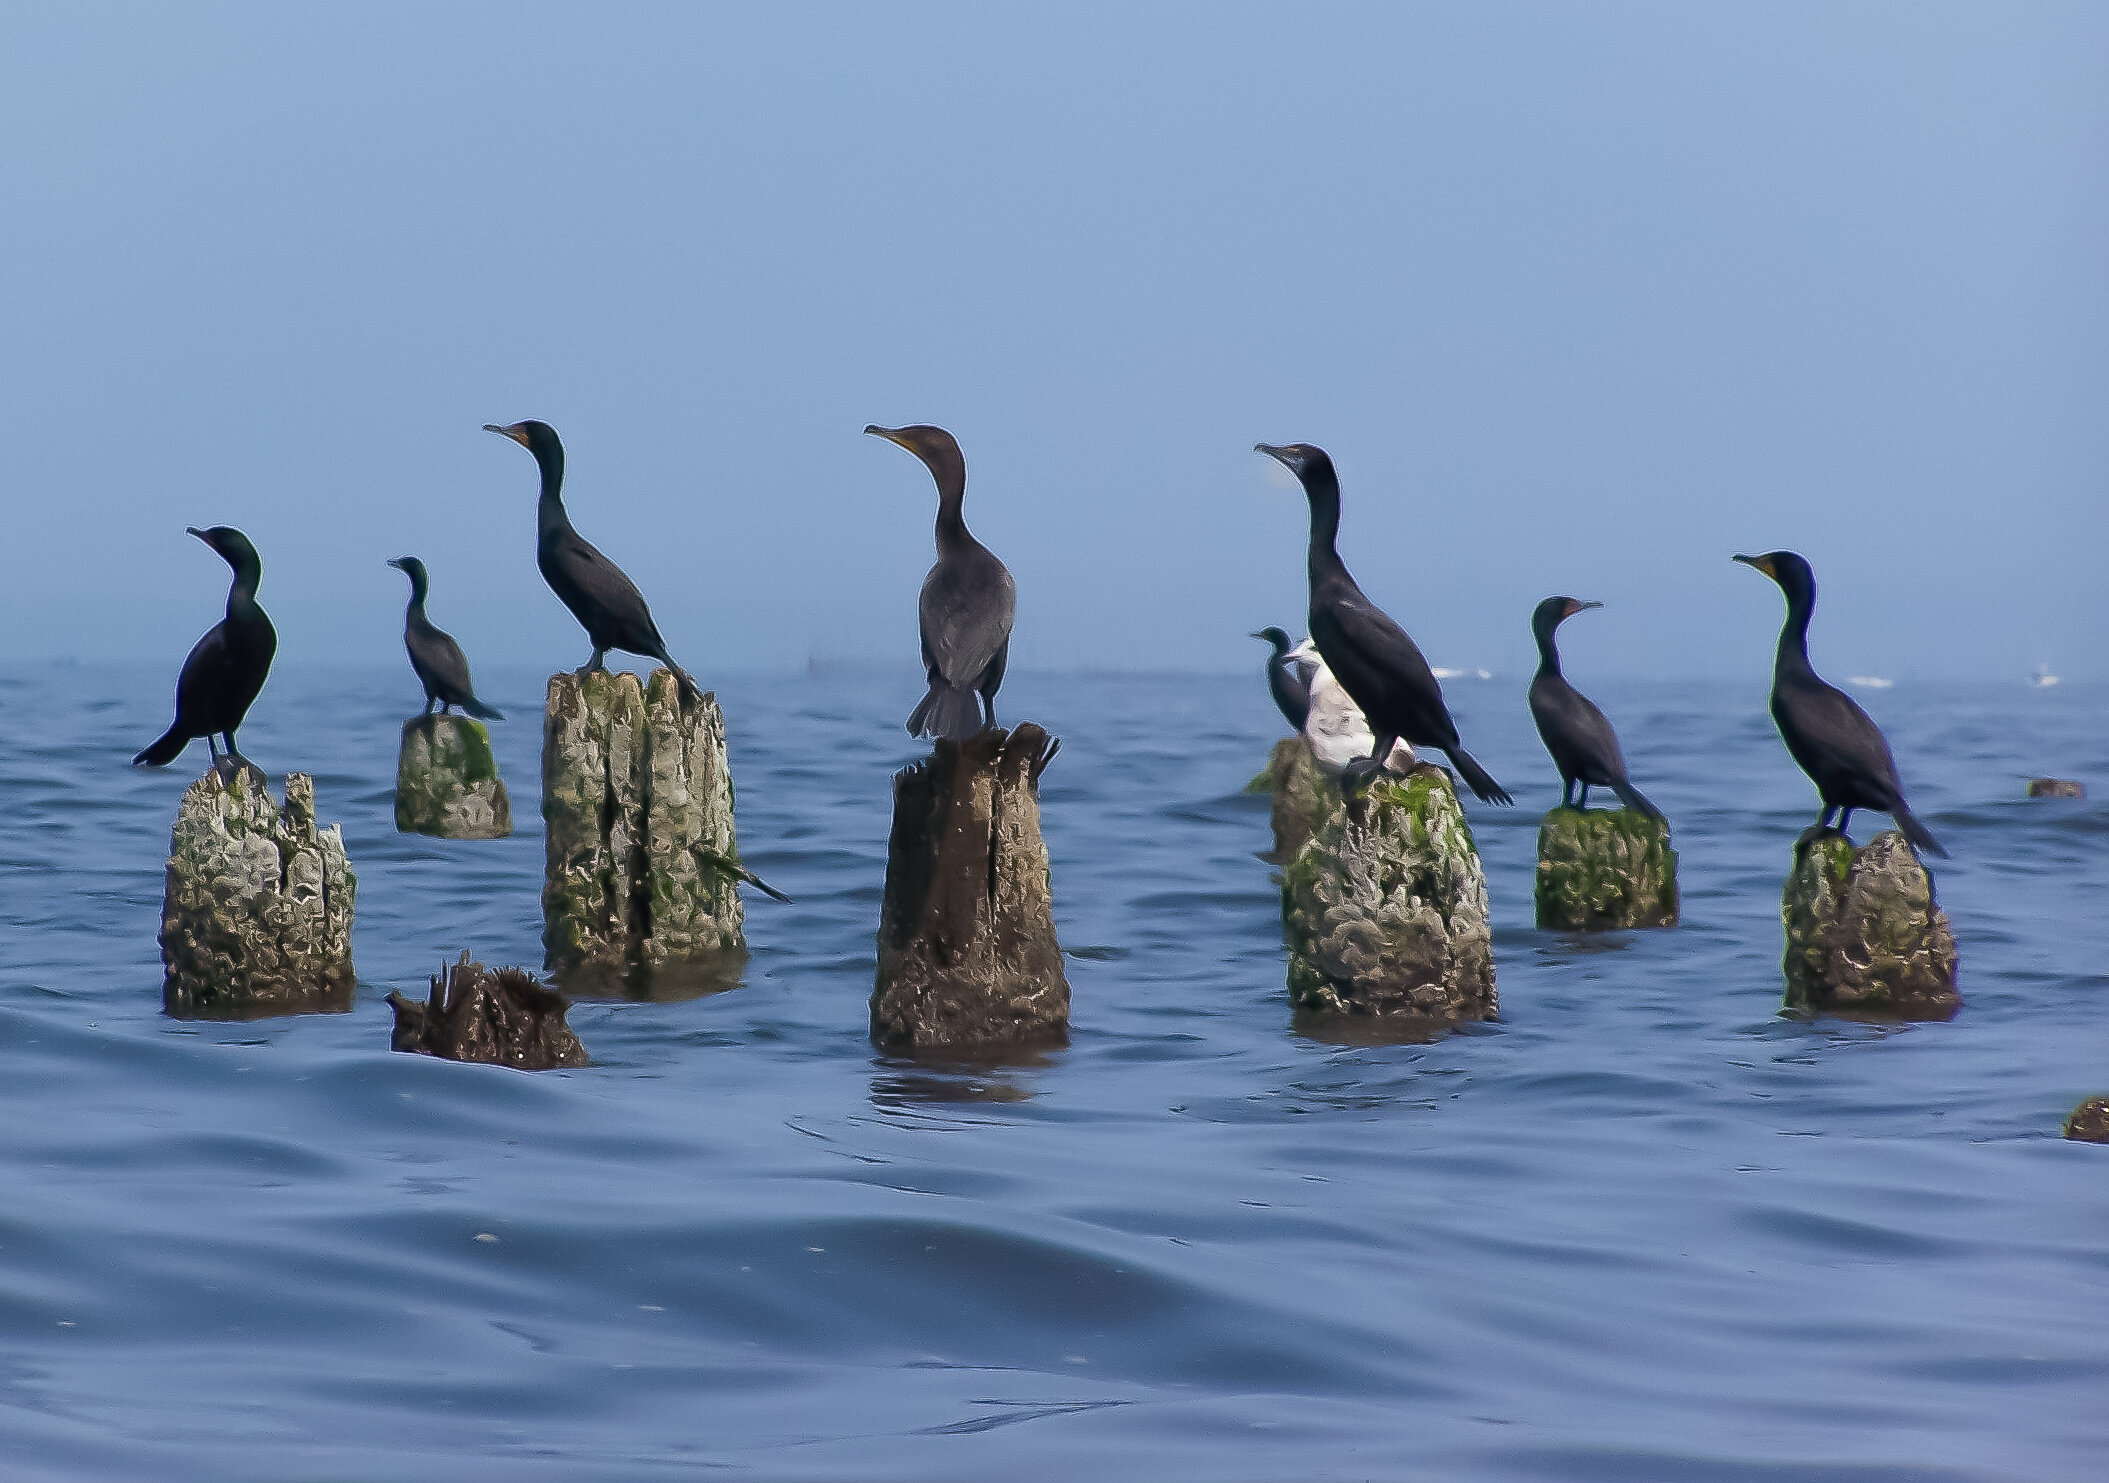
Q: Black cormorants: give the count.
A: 8